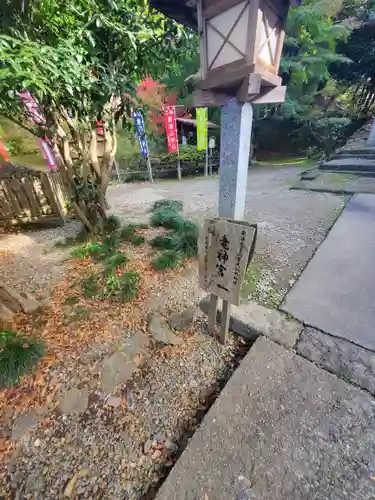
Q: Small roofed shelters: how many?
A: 1